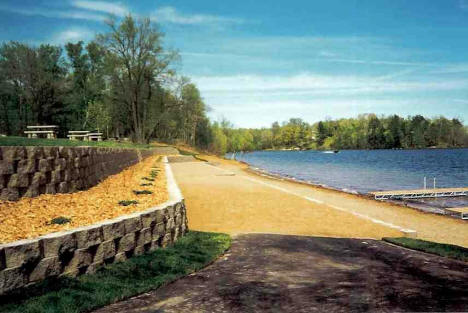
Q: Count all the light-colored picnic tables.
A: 3